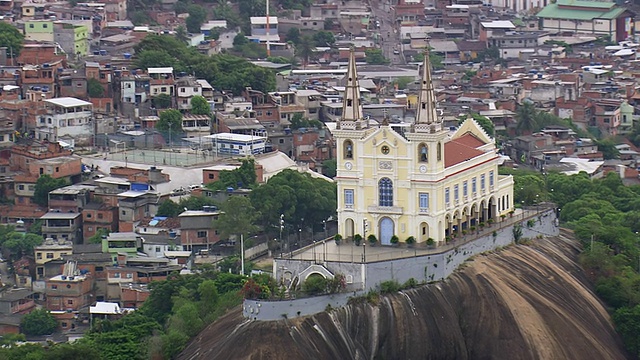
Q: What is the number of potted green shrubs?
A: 14